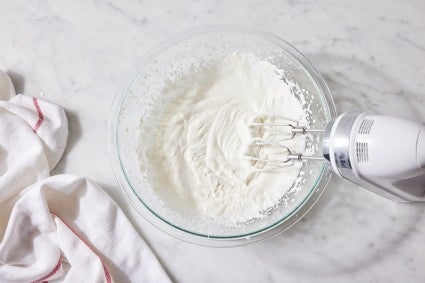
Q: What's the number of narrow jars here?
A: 0